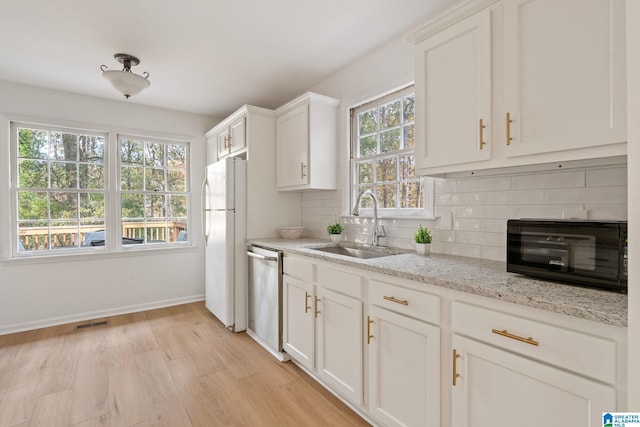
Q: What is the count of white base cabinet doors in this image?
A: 4